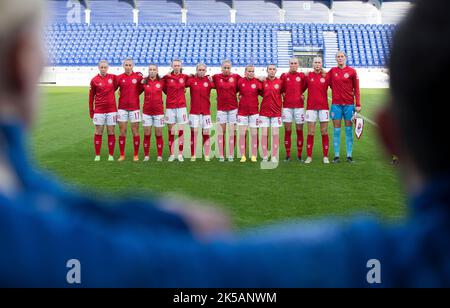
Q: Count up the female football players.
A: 11